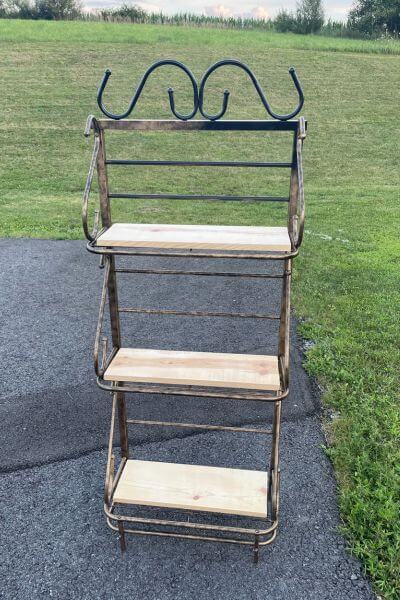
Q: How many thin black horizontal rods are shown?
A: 2